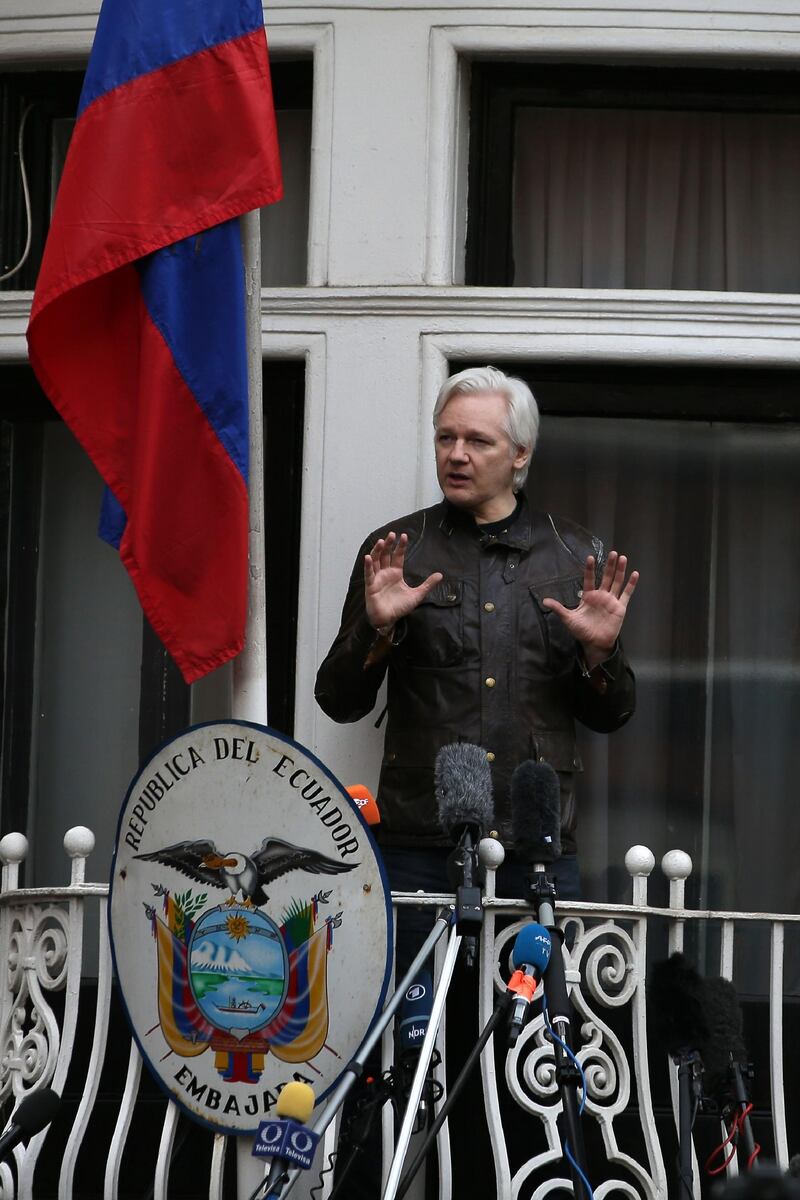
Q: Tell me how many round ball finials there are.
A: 5